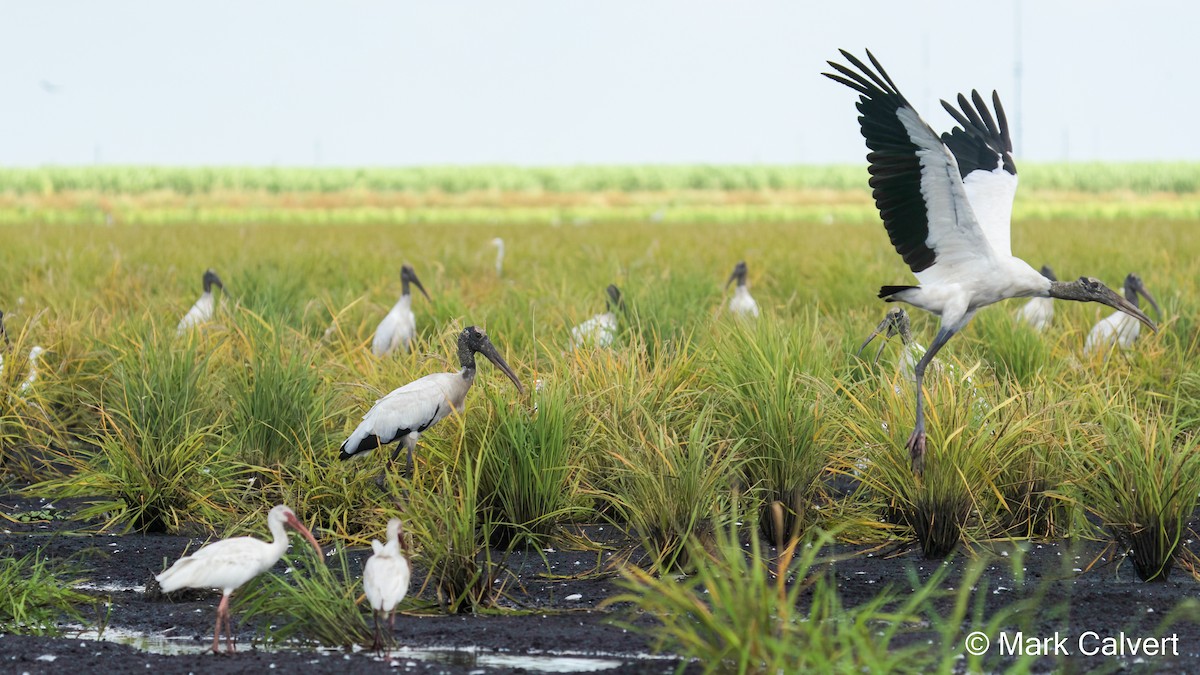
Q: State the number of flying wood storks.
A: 1